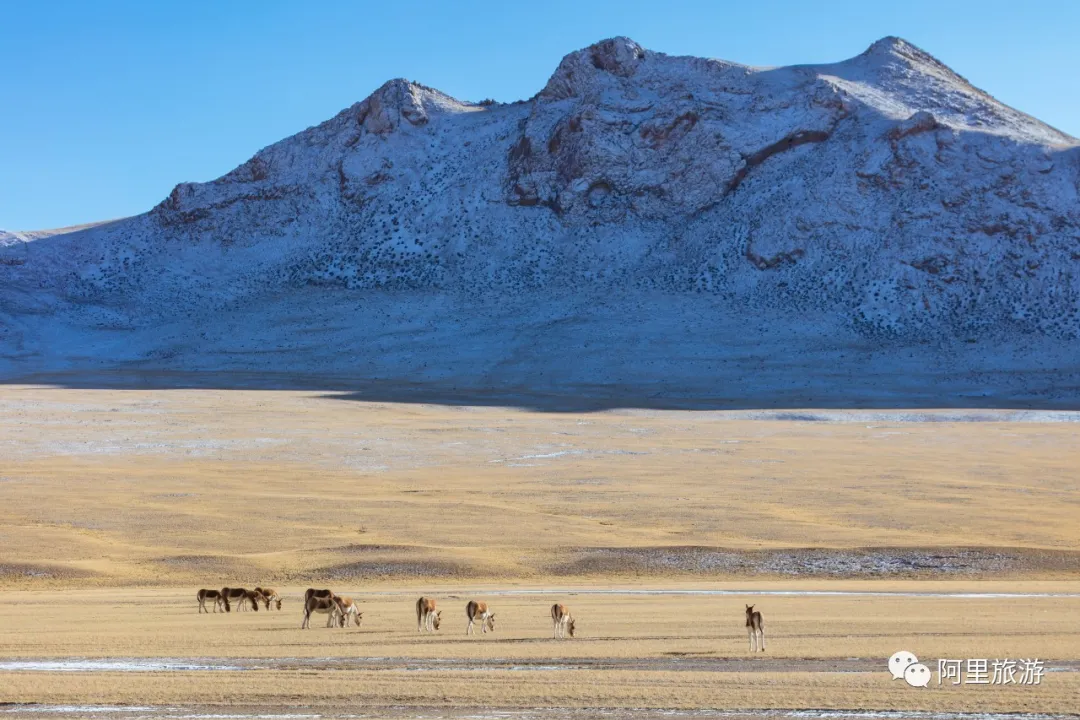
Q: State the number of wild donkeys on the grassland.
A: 11